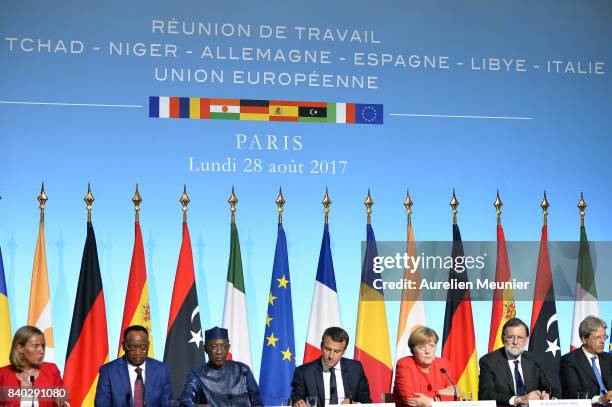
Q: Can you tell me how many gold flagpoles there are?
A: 13